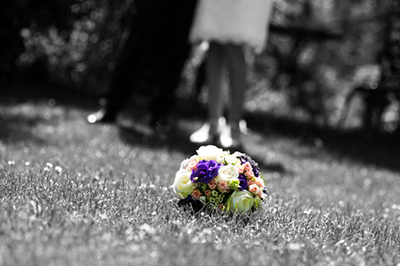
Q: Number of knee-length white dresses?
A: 1